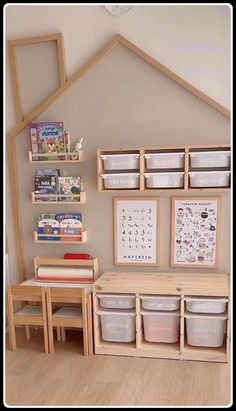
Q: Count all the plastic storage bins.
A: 12